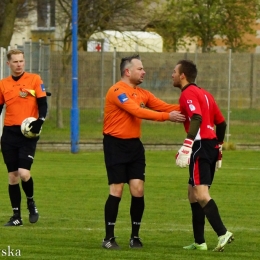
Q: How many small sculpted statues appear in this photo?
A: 0